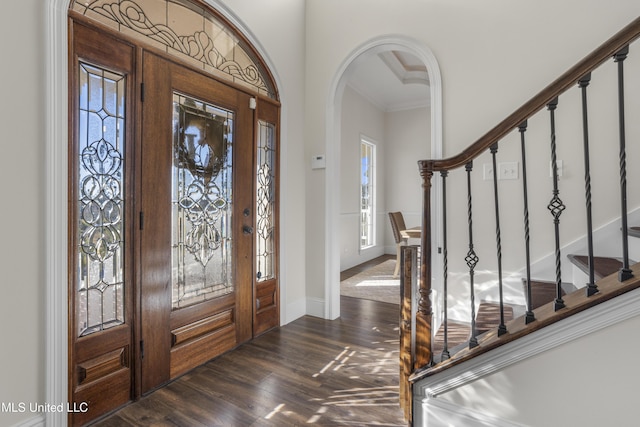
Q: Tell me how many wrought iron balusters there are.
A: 7